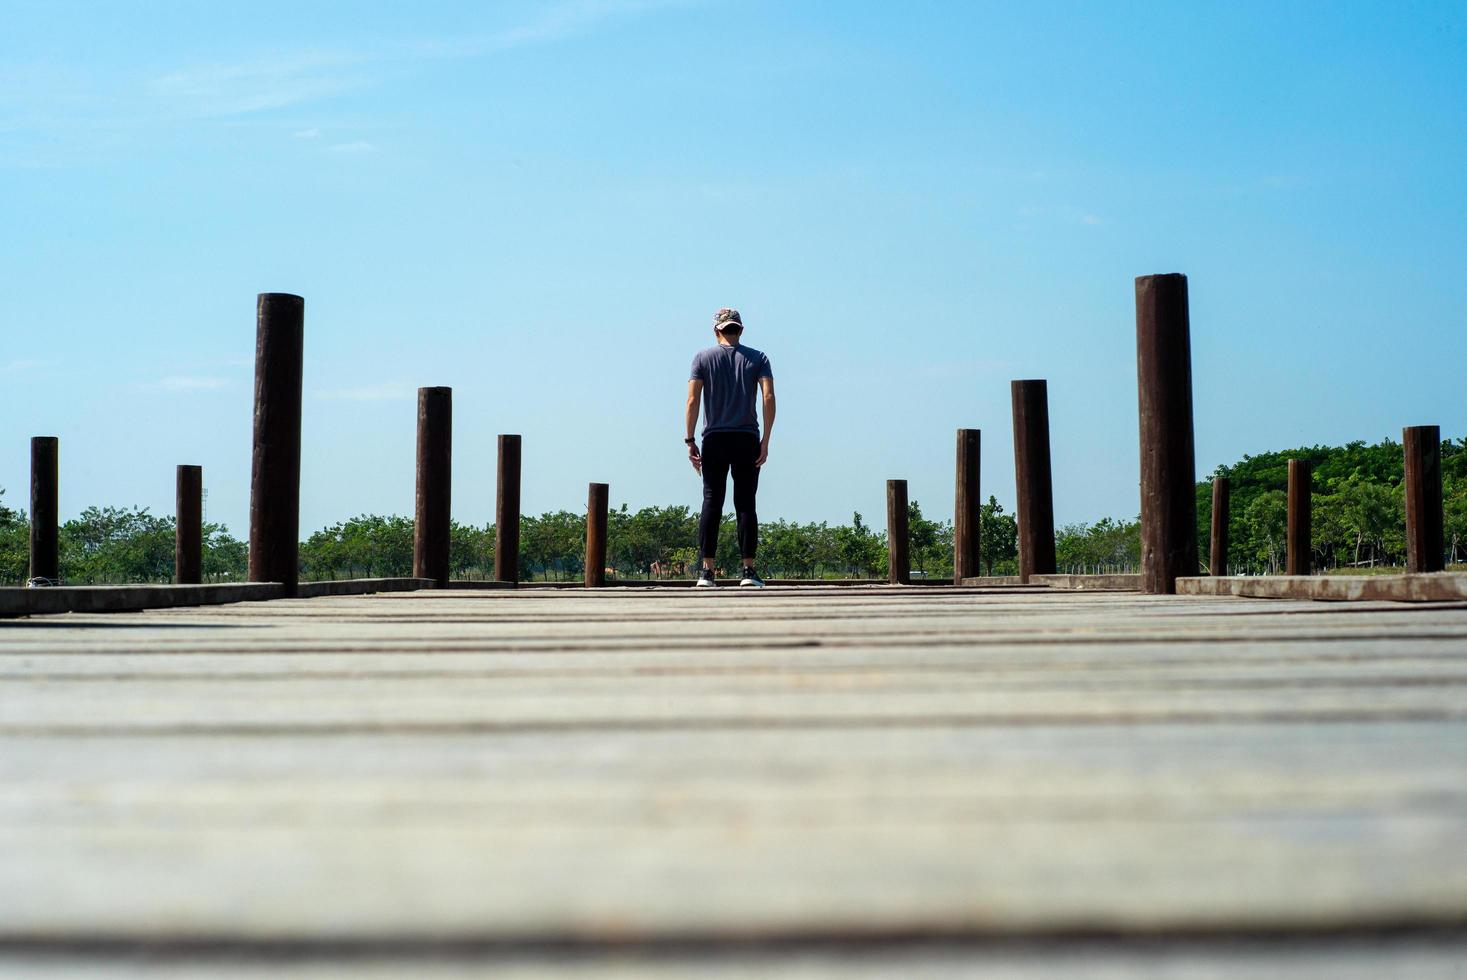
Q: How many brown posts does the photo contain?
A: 13